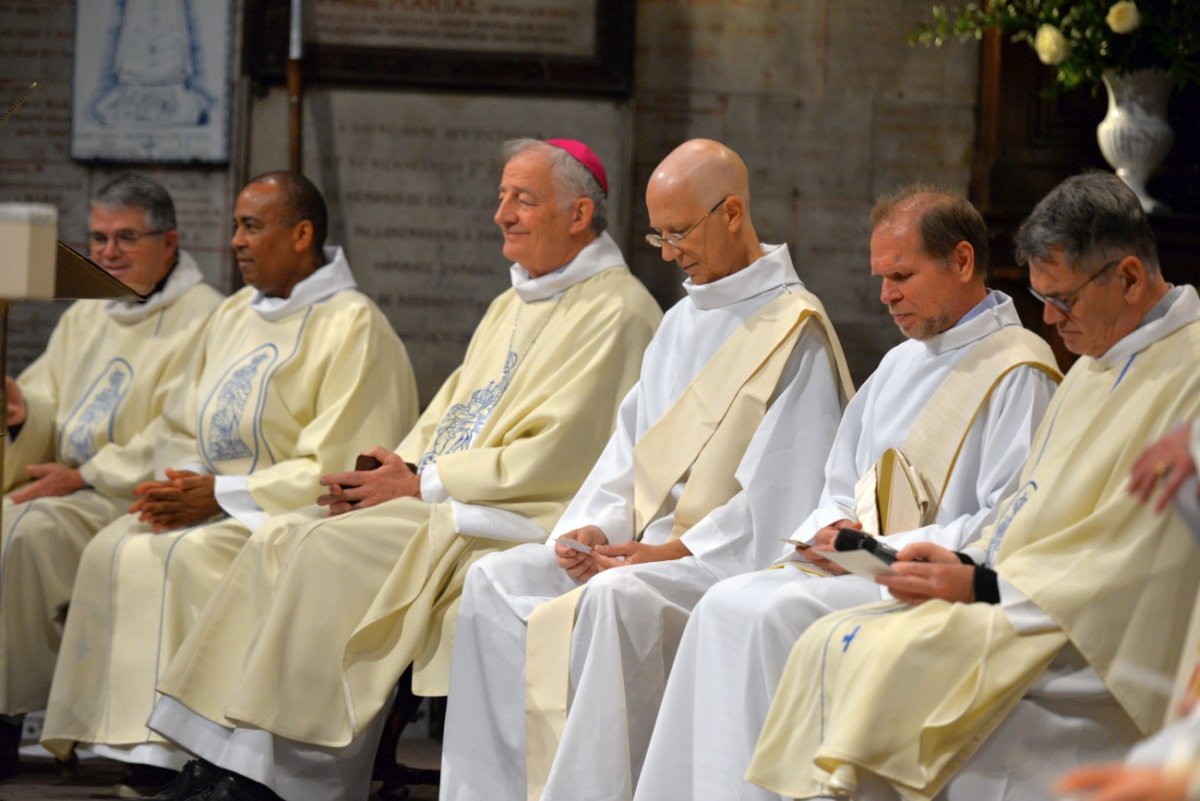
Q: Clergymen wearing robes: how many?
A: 6